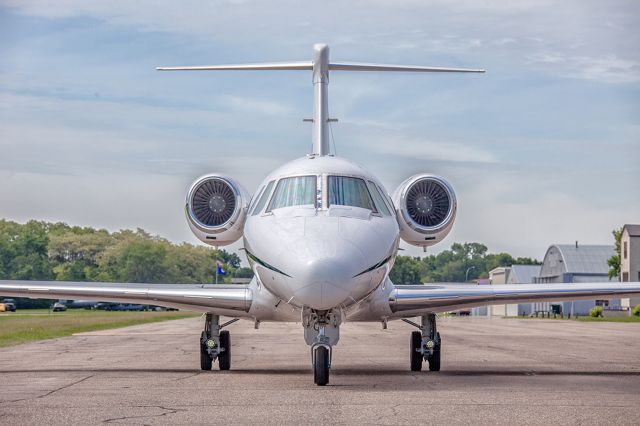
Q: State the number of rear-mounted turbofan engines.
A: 2